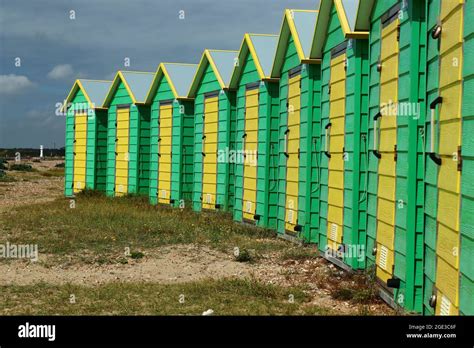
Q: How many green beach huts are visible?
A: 9